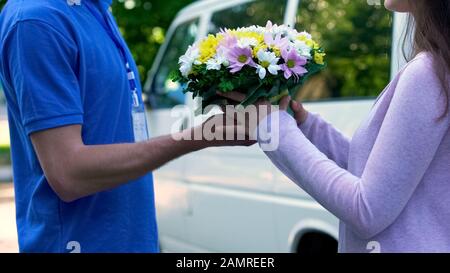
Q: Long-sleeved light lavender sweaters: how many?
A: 1